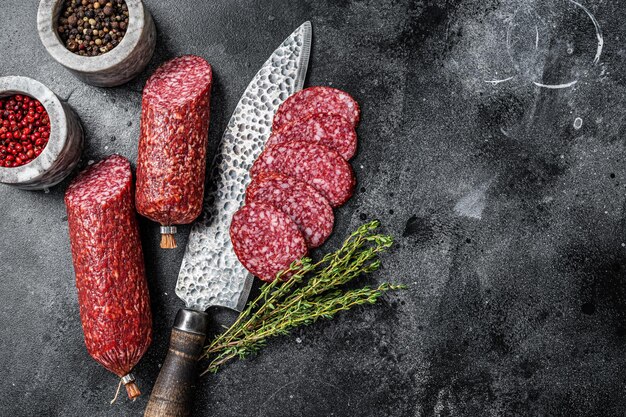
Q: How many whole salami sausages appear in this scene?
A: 2